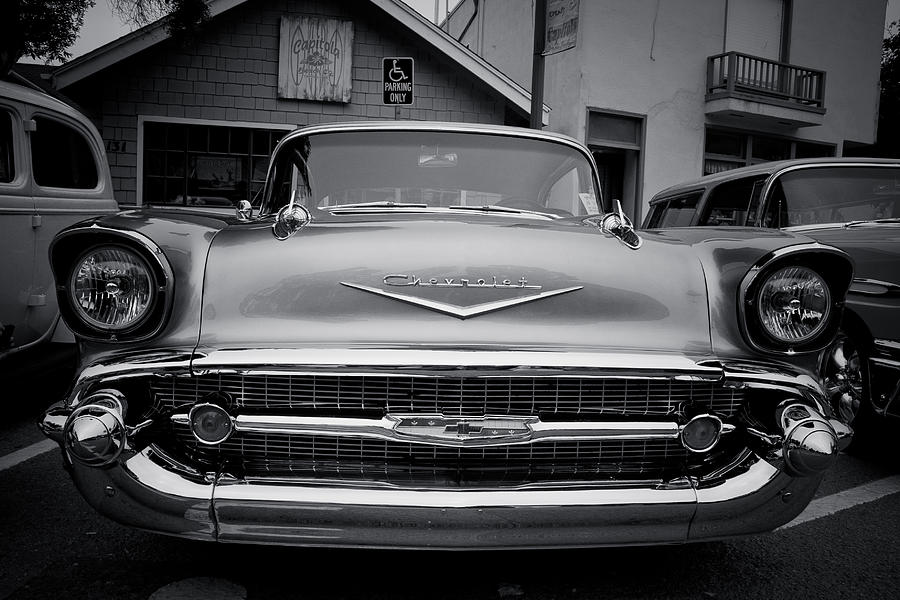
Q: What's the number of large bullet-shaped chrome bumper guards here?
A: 2